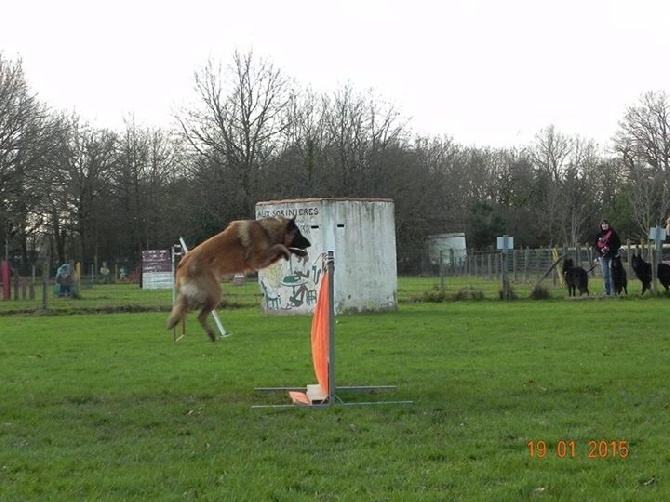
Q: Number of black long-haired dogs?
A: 3